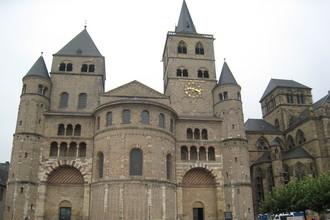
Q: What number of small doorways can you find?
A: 2